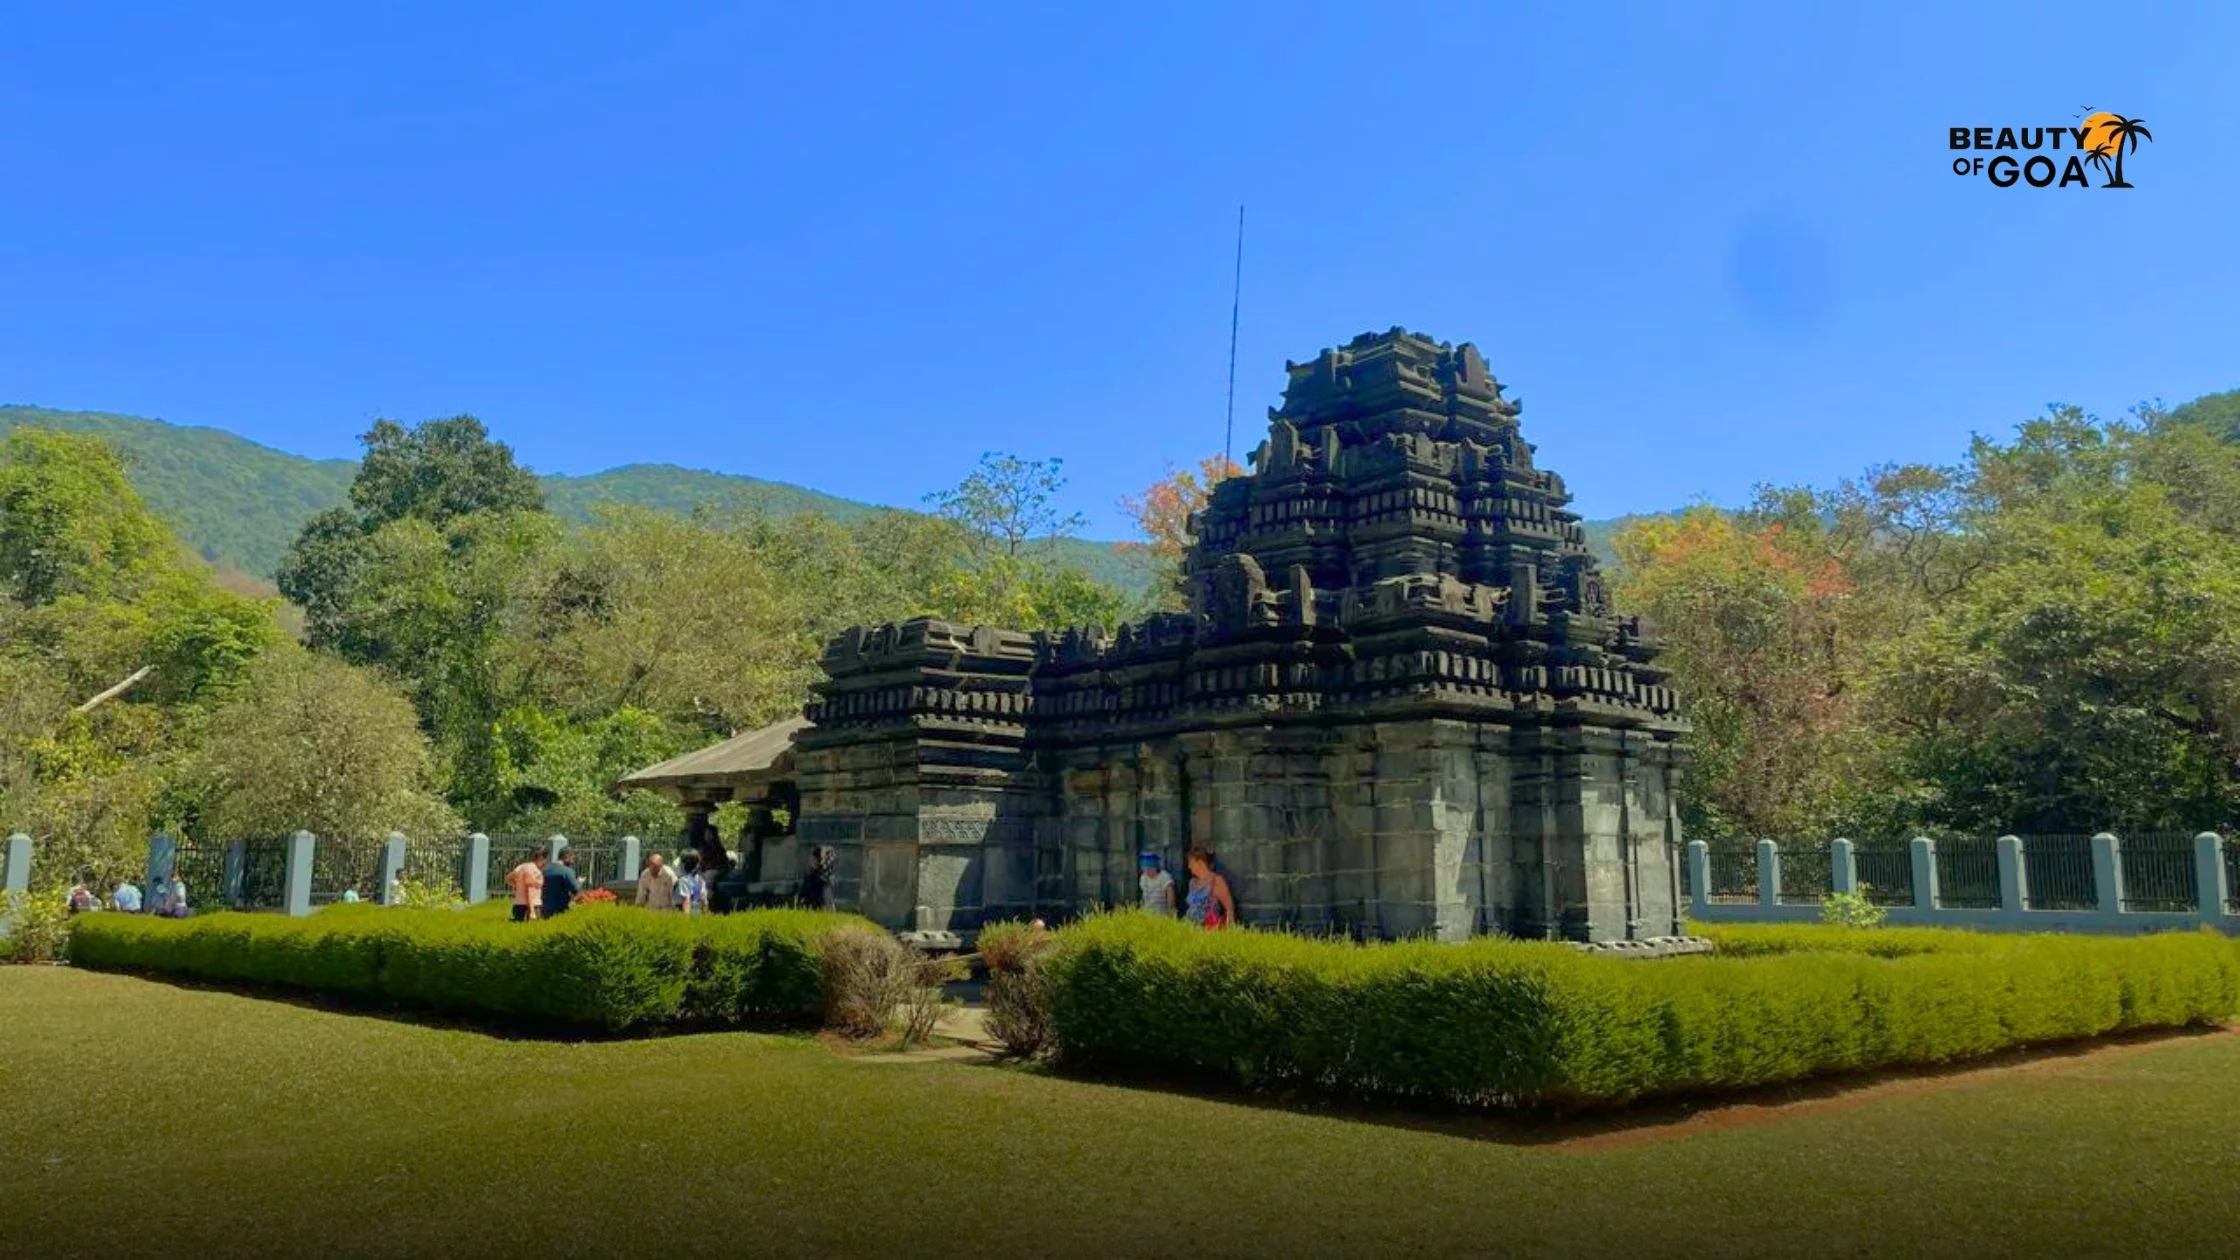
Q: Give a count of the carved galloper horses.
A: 0